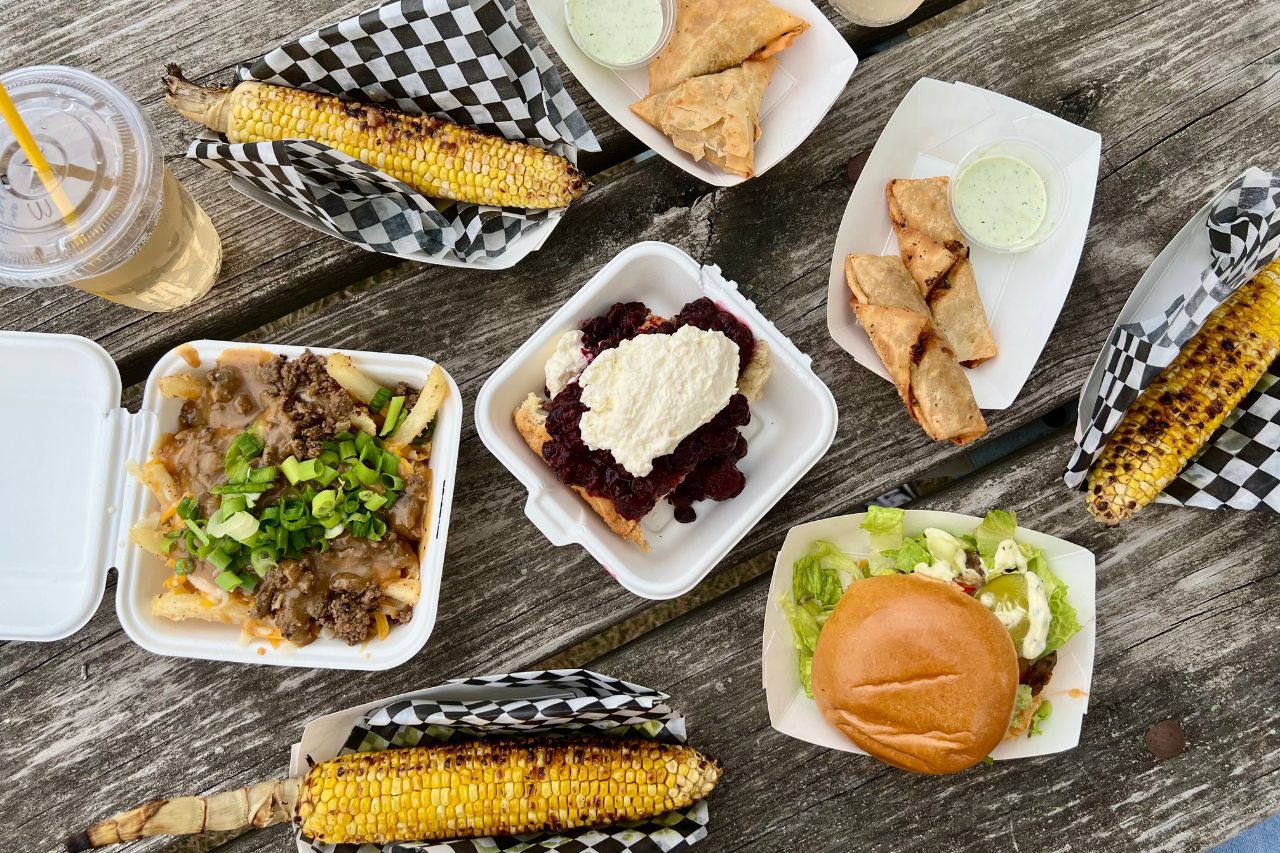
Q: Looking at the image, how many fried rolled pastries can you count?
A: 2